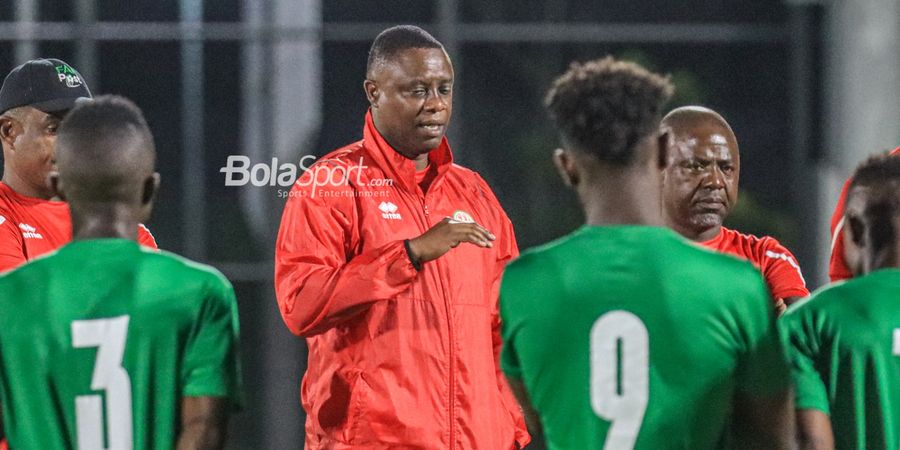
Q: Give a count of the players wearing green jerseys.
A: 3